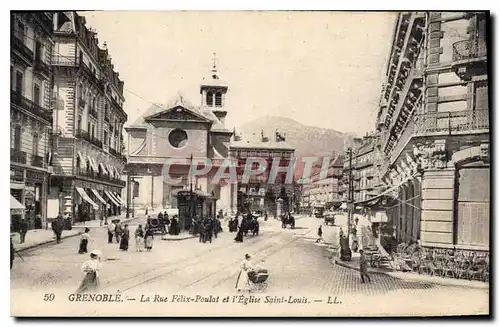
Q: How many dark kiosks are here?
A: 1